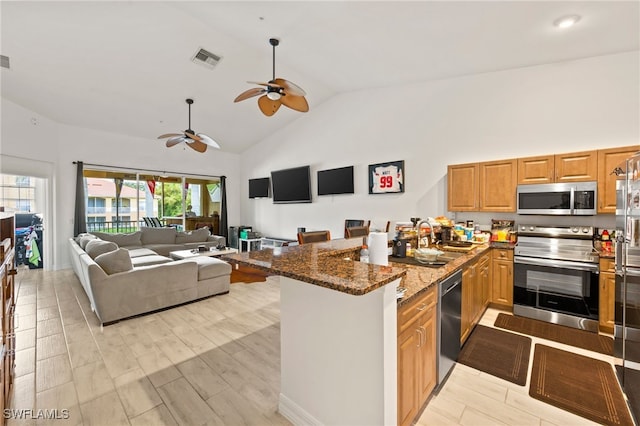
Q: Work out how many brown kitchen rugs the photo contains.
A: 3